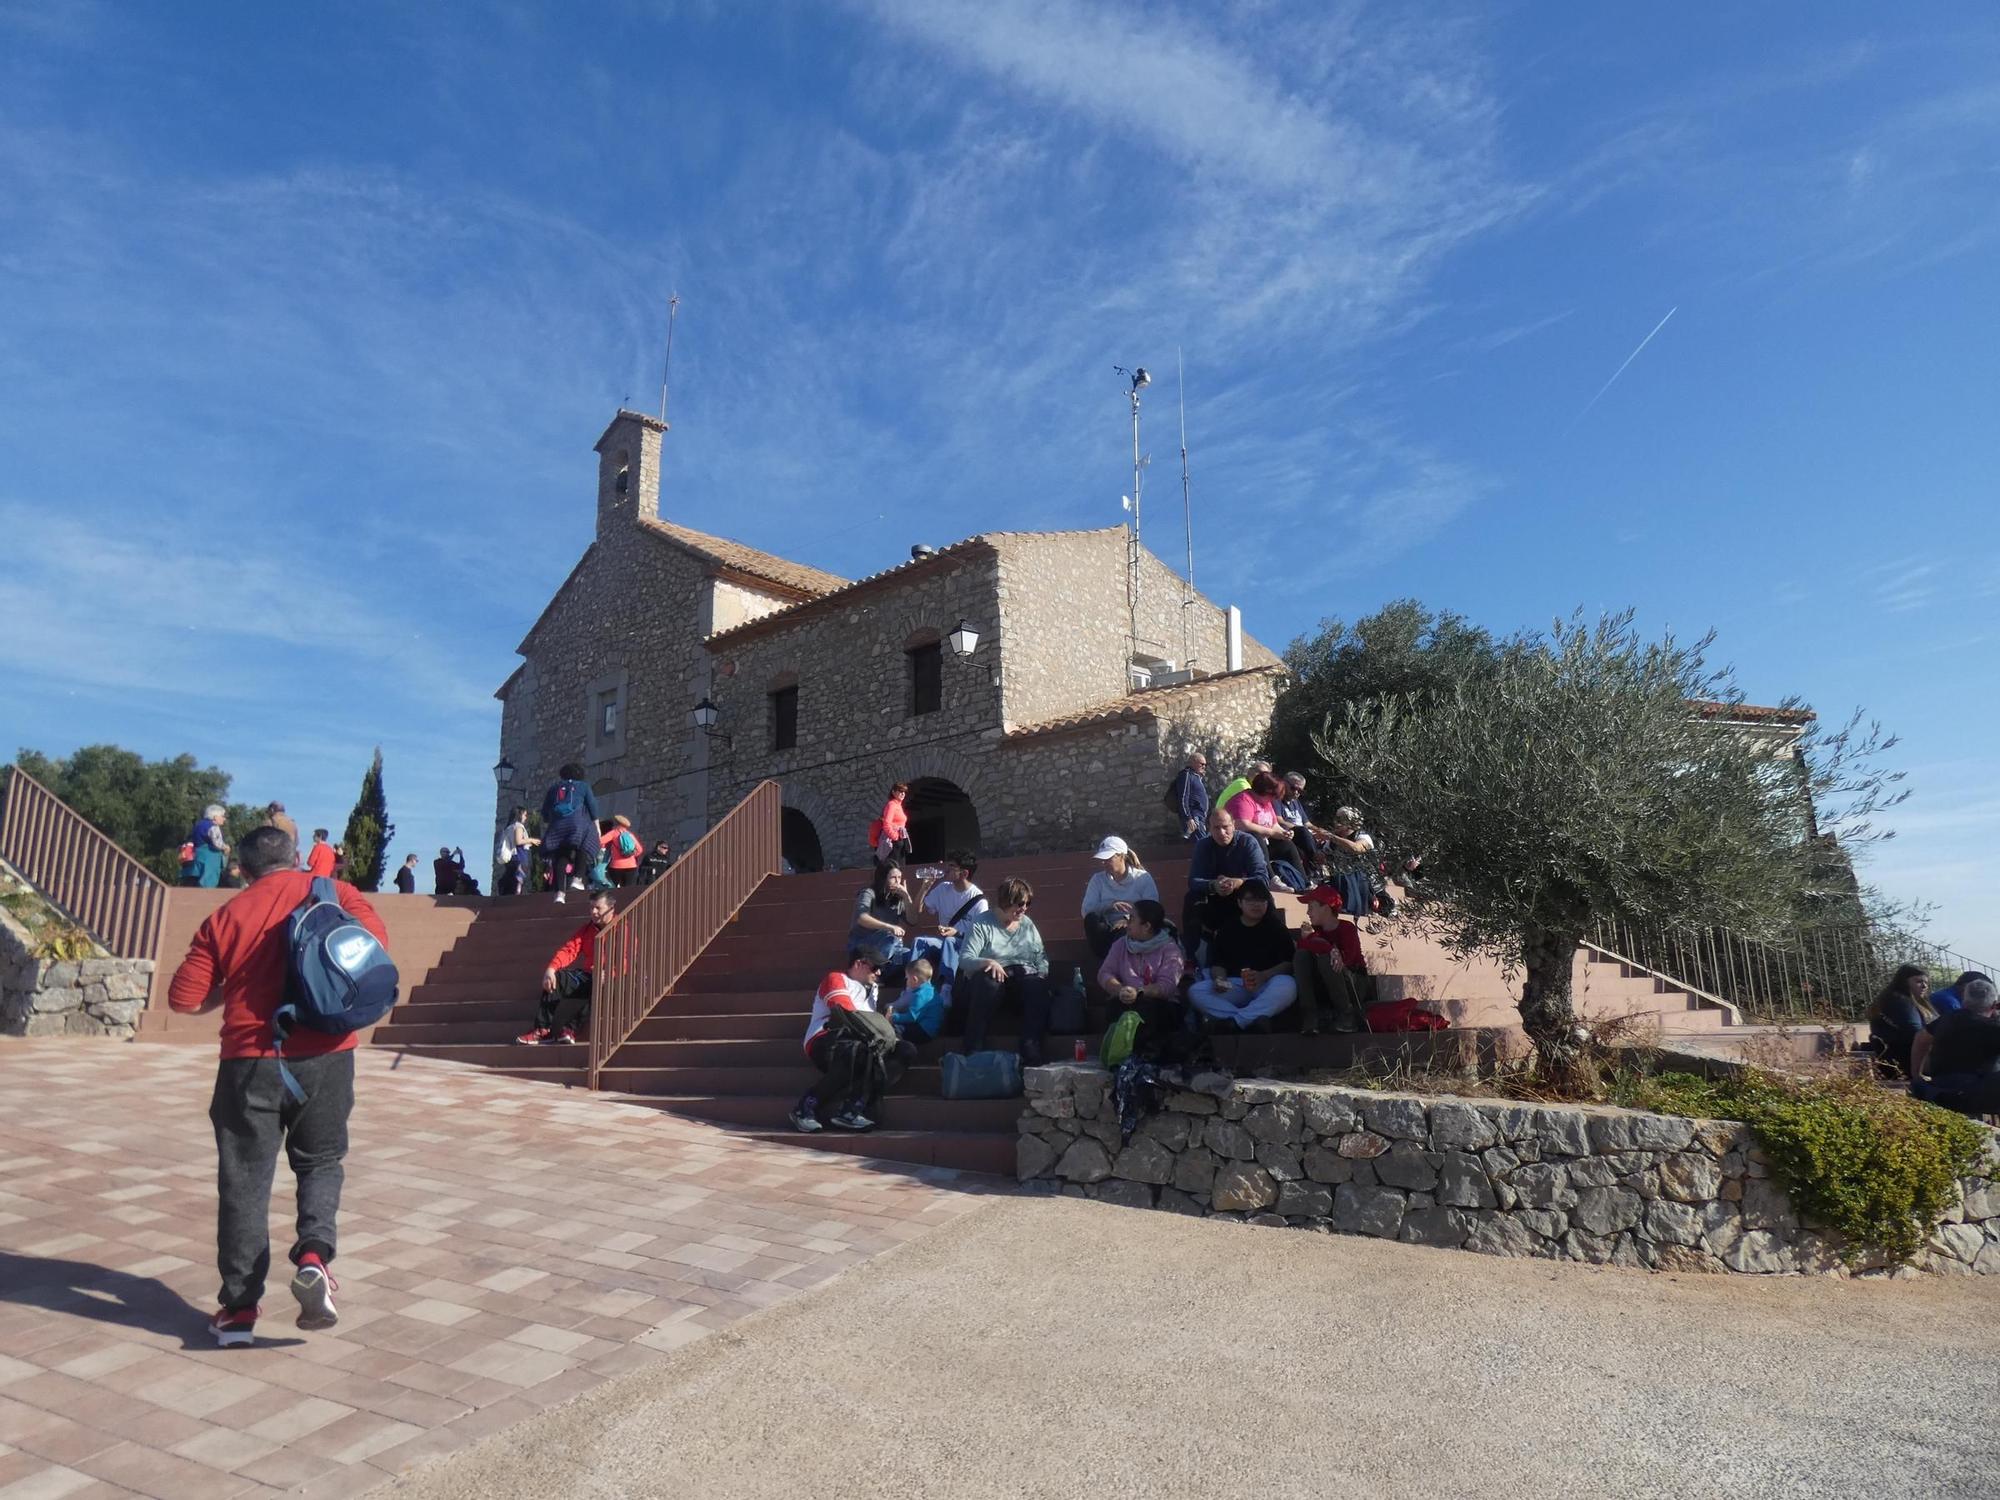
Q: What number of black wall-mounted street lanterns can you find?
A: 3